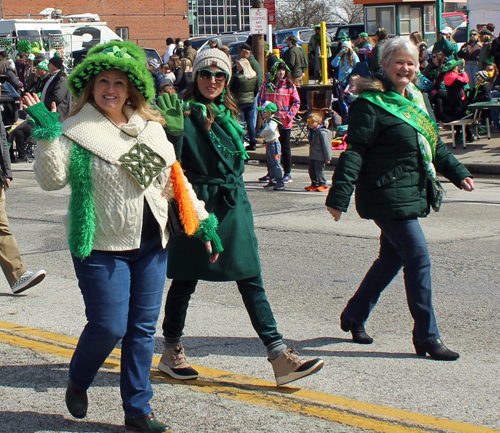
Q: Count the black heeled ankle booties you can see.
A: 2